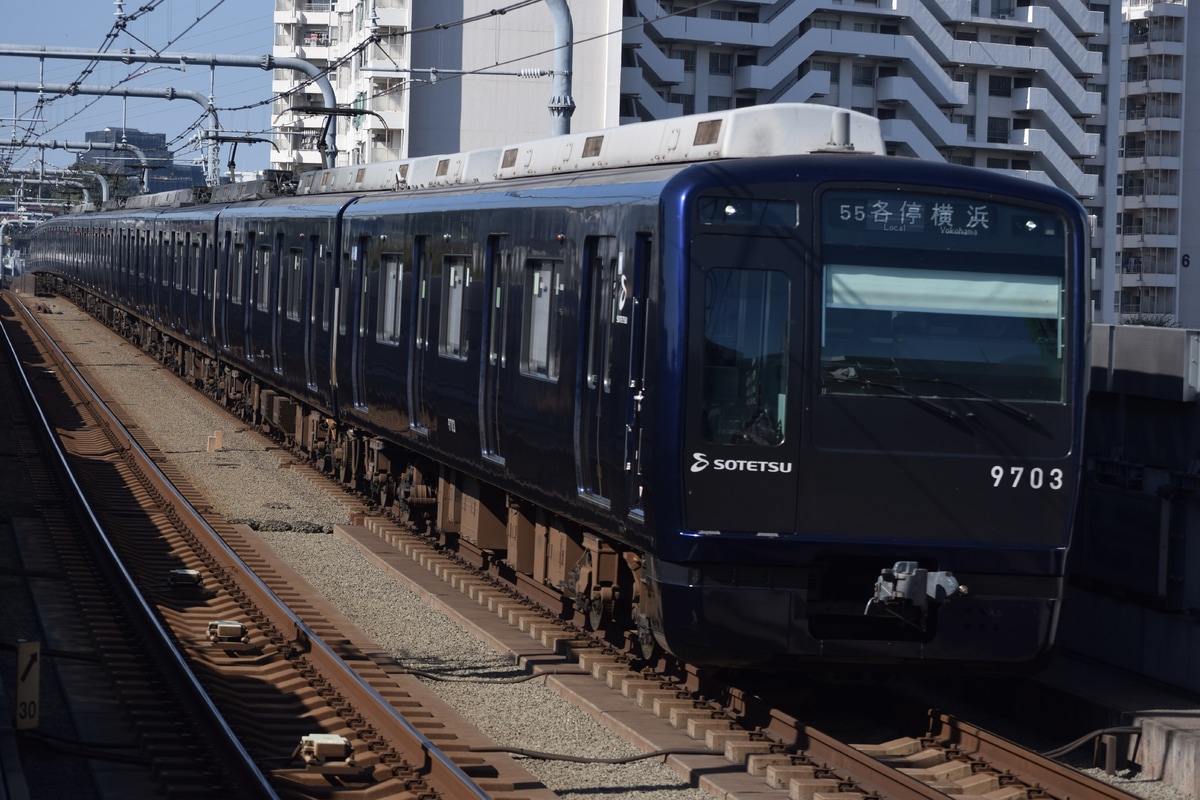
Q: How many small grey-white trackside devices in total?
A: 3